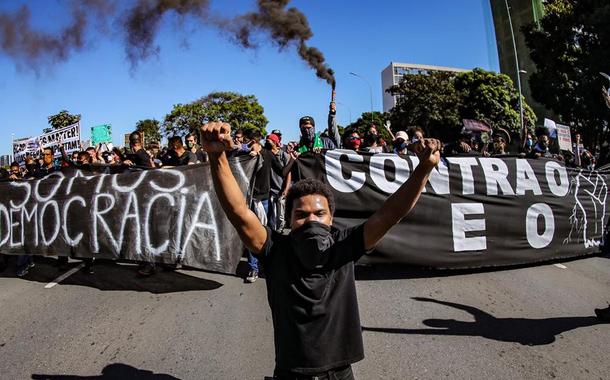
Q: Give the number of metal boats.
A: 0